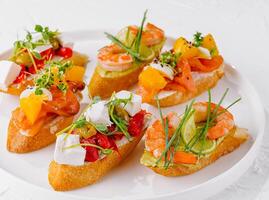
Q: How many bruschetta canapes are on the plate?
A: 6